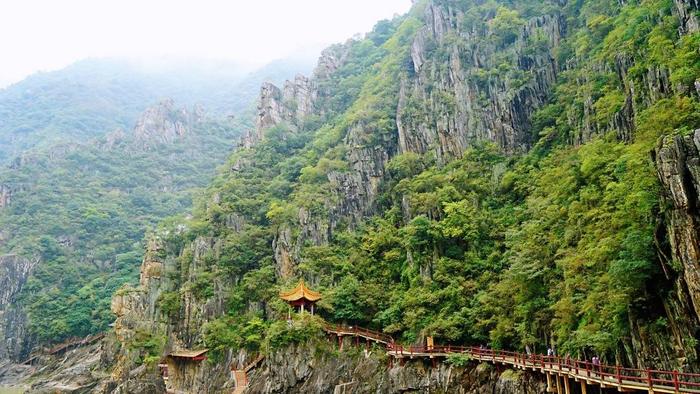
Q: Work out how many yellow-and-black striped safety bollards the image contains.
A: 0